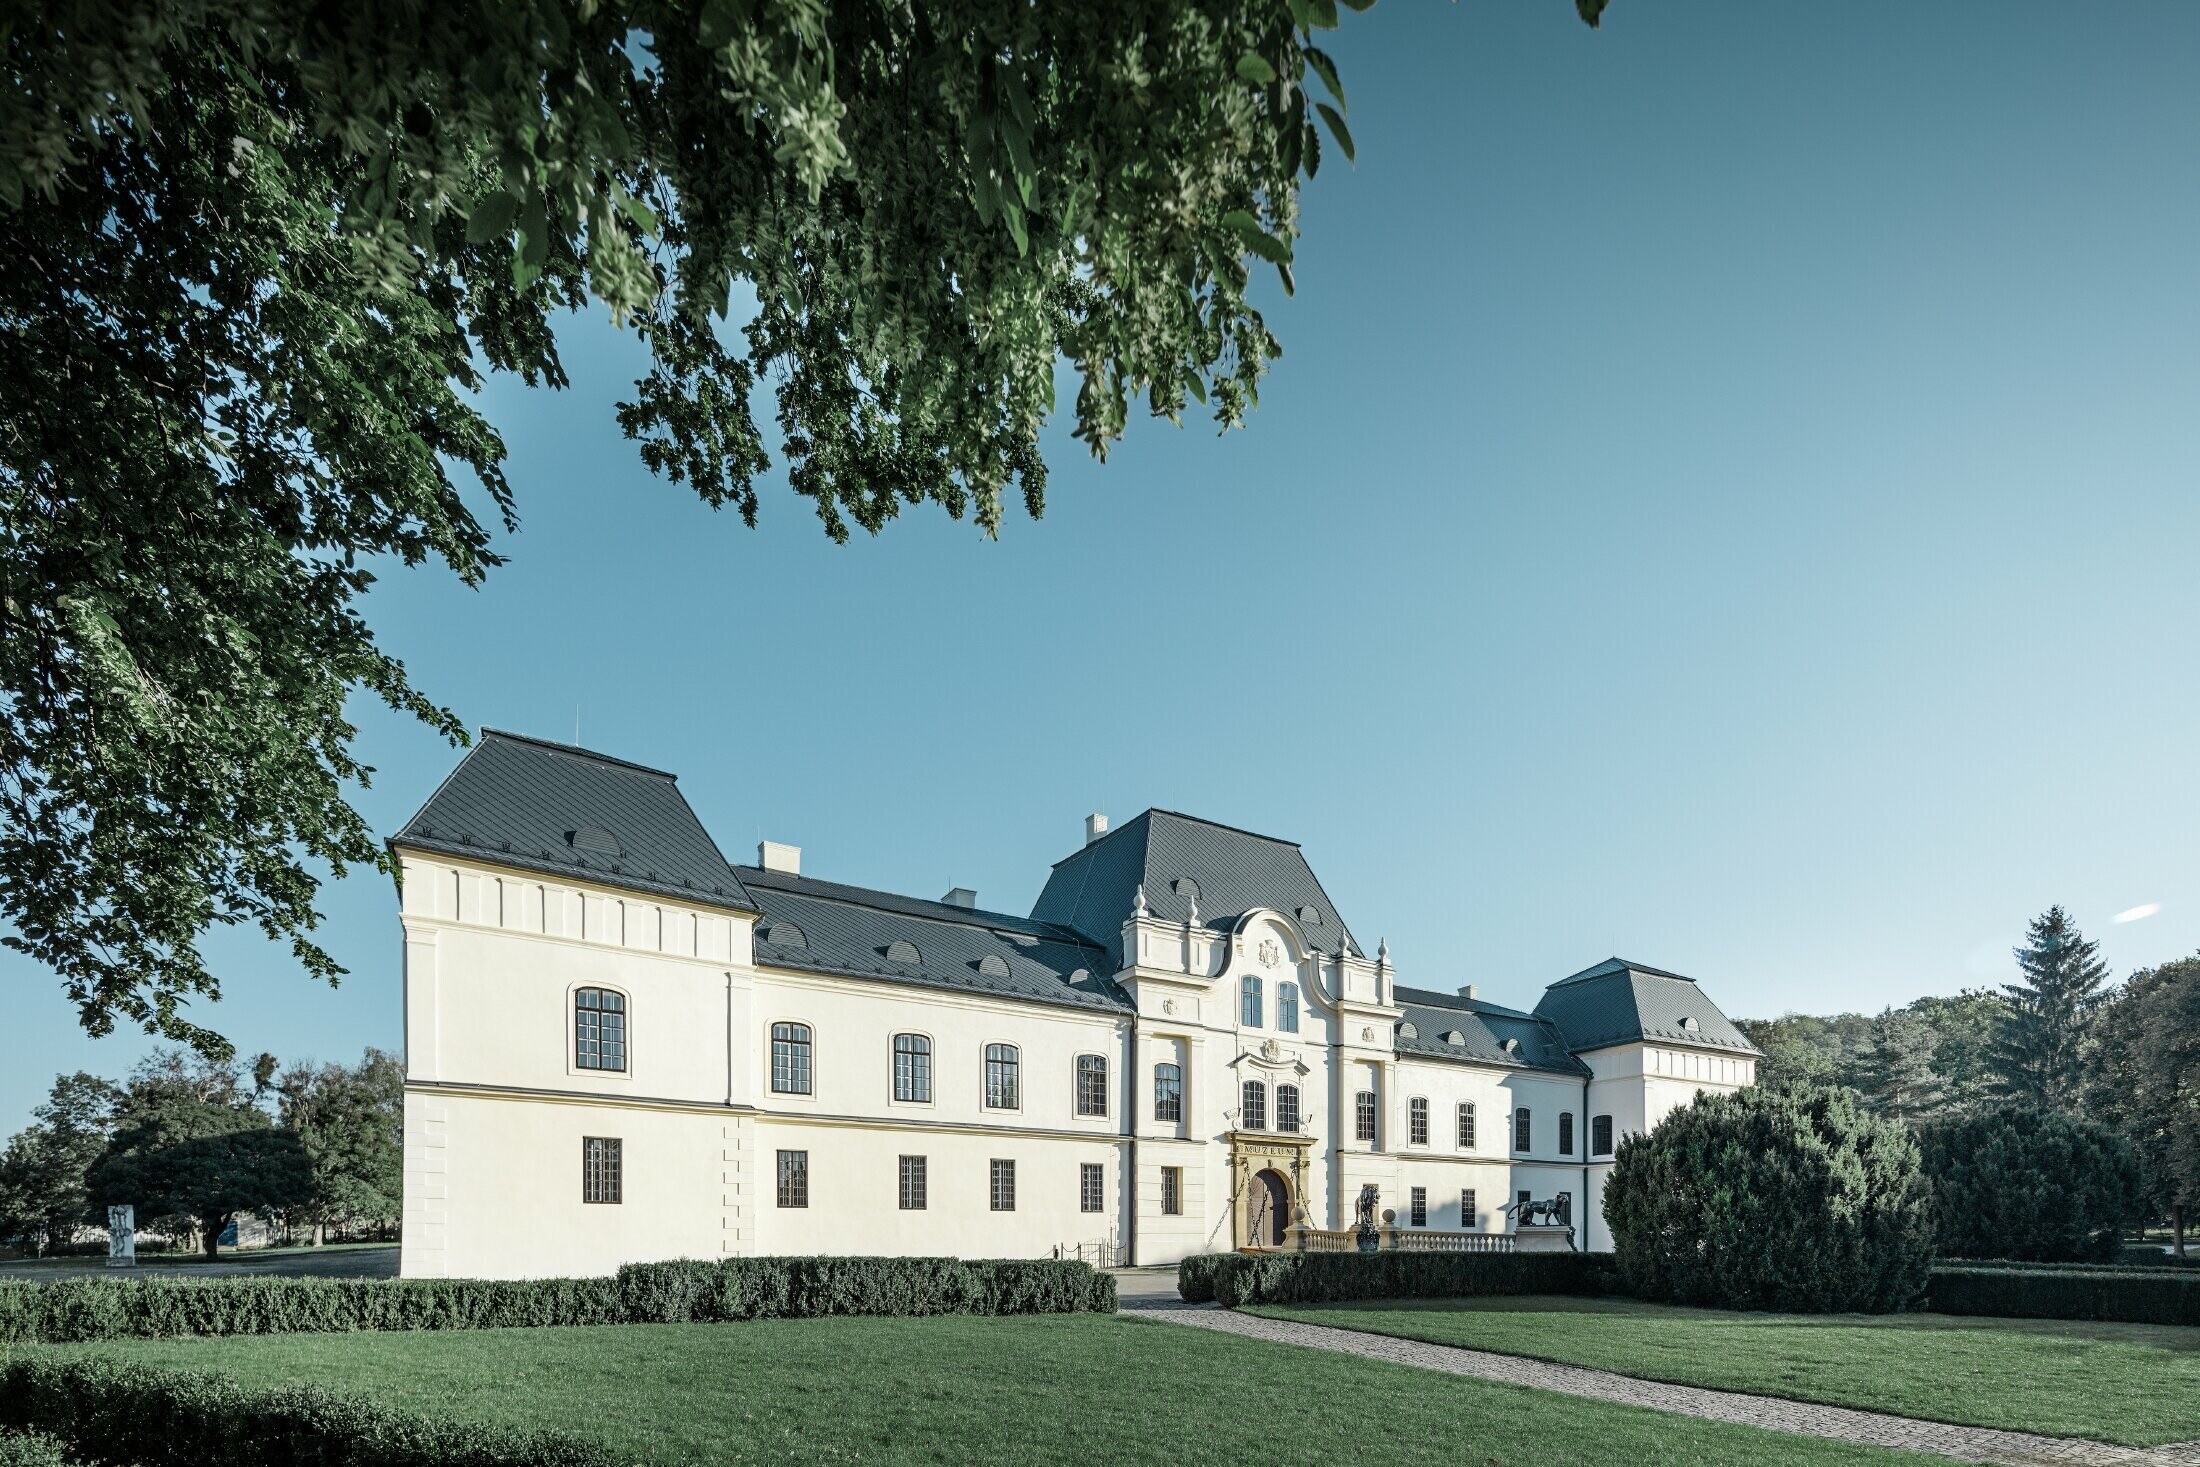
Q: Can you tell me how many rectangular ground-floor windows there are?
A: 11